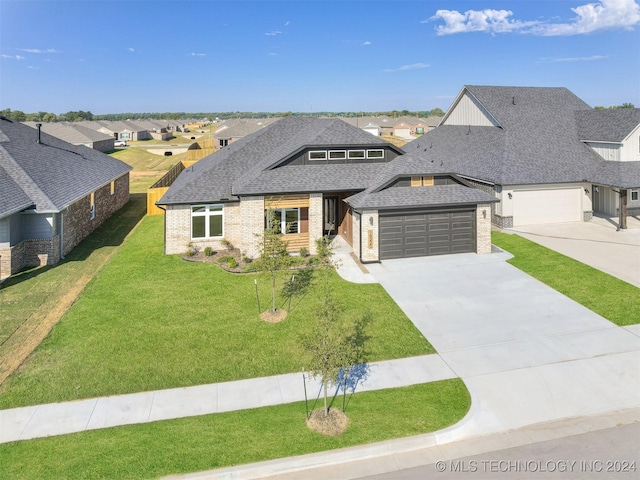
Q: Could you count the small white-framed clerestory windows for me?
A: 4